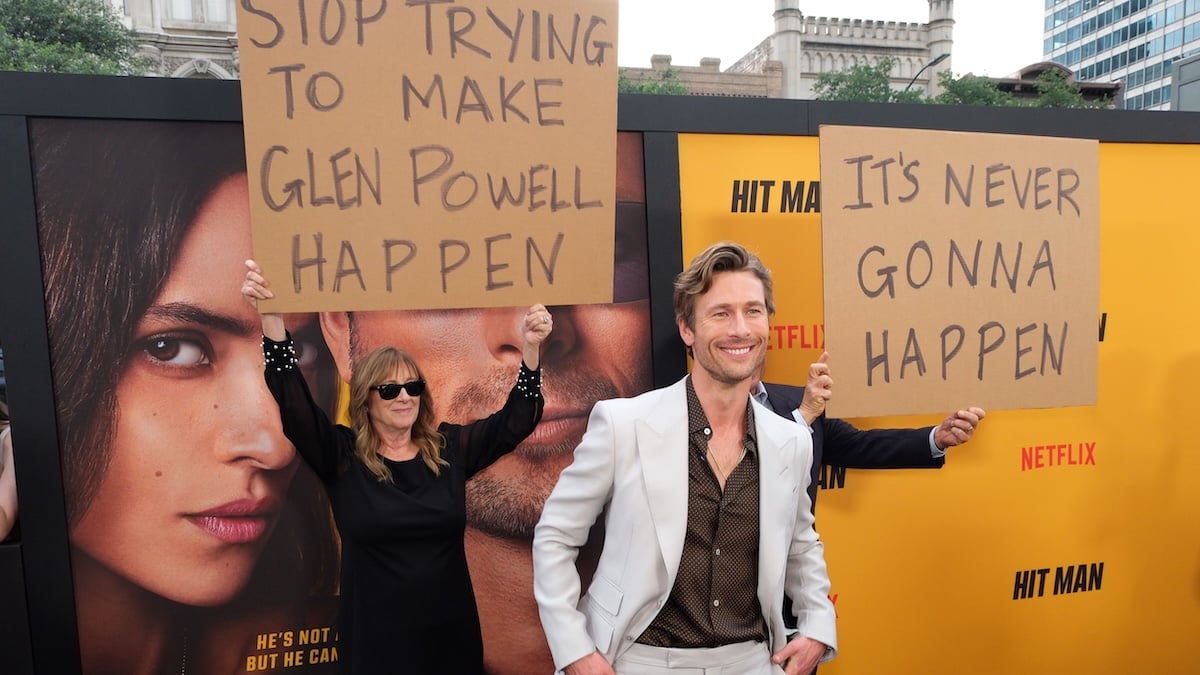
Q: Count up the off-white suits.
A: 1